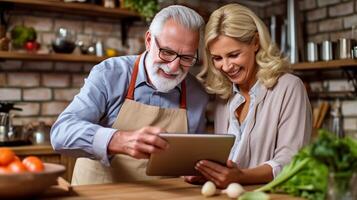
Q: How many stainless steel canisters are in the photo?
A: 3